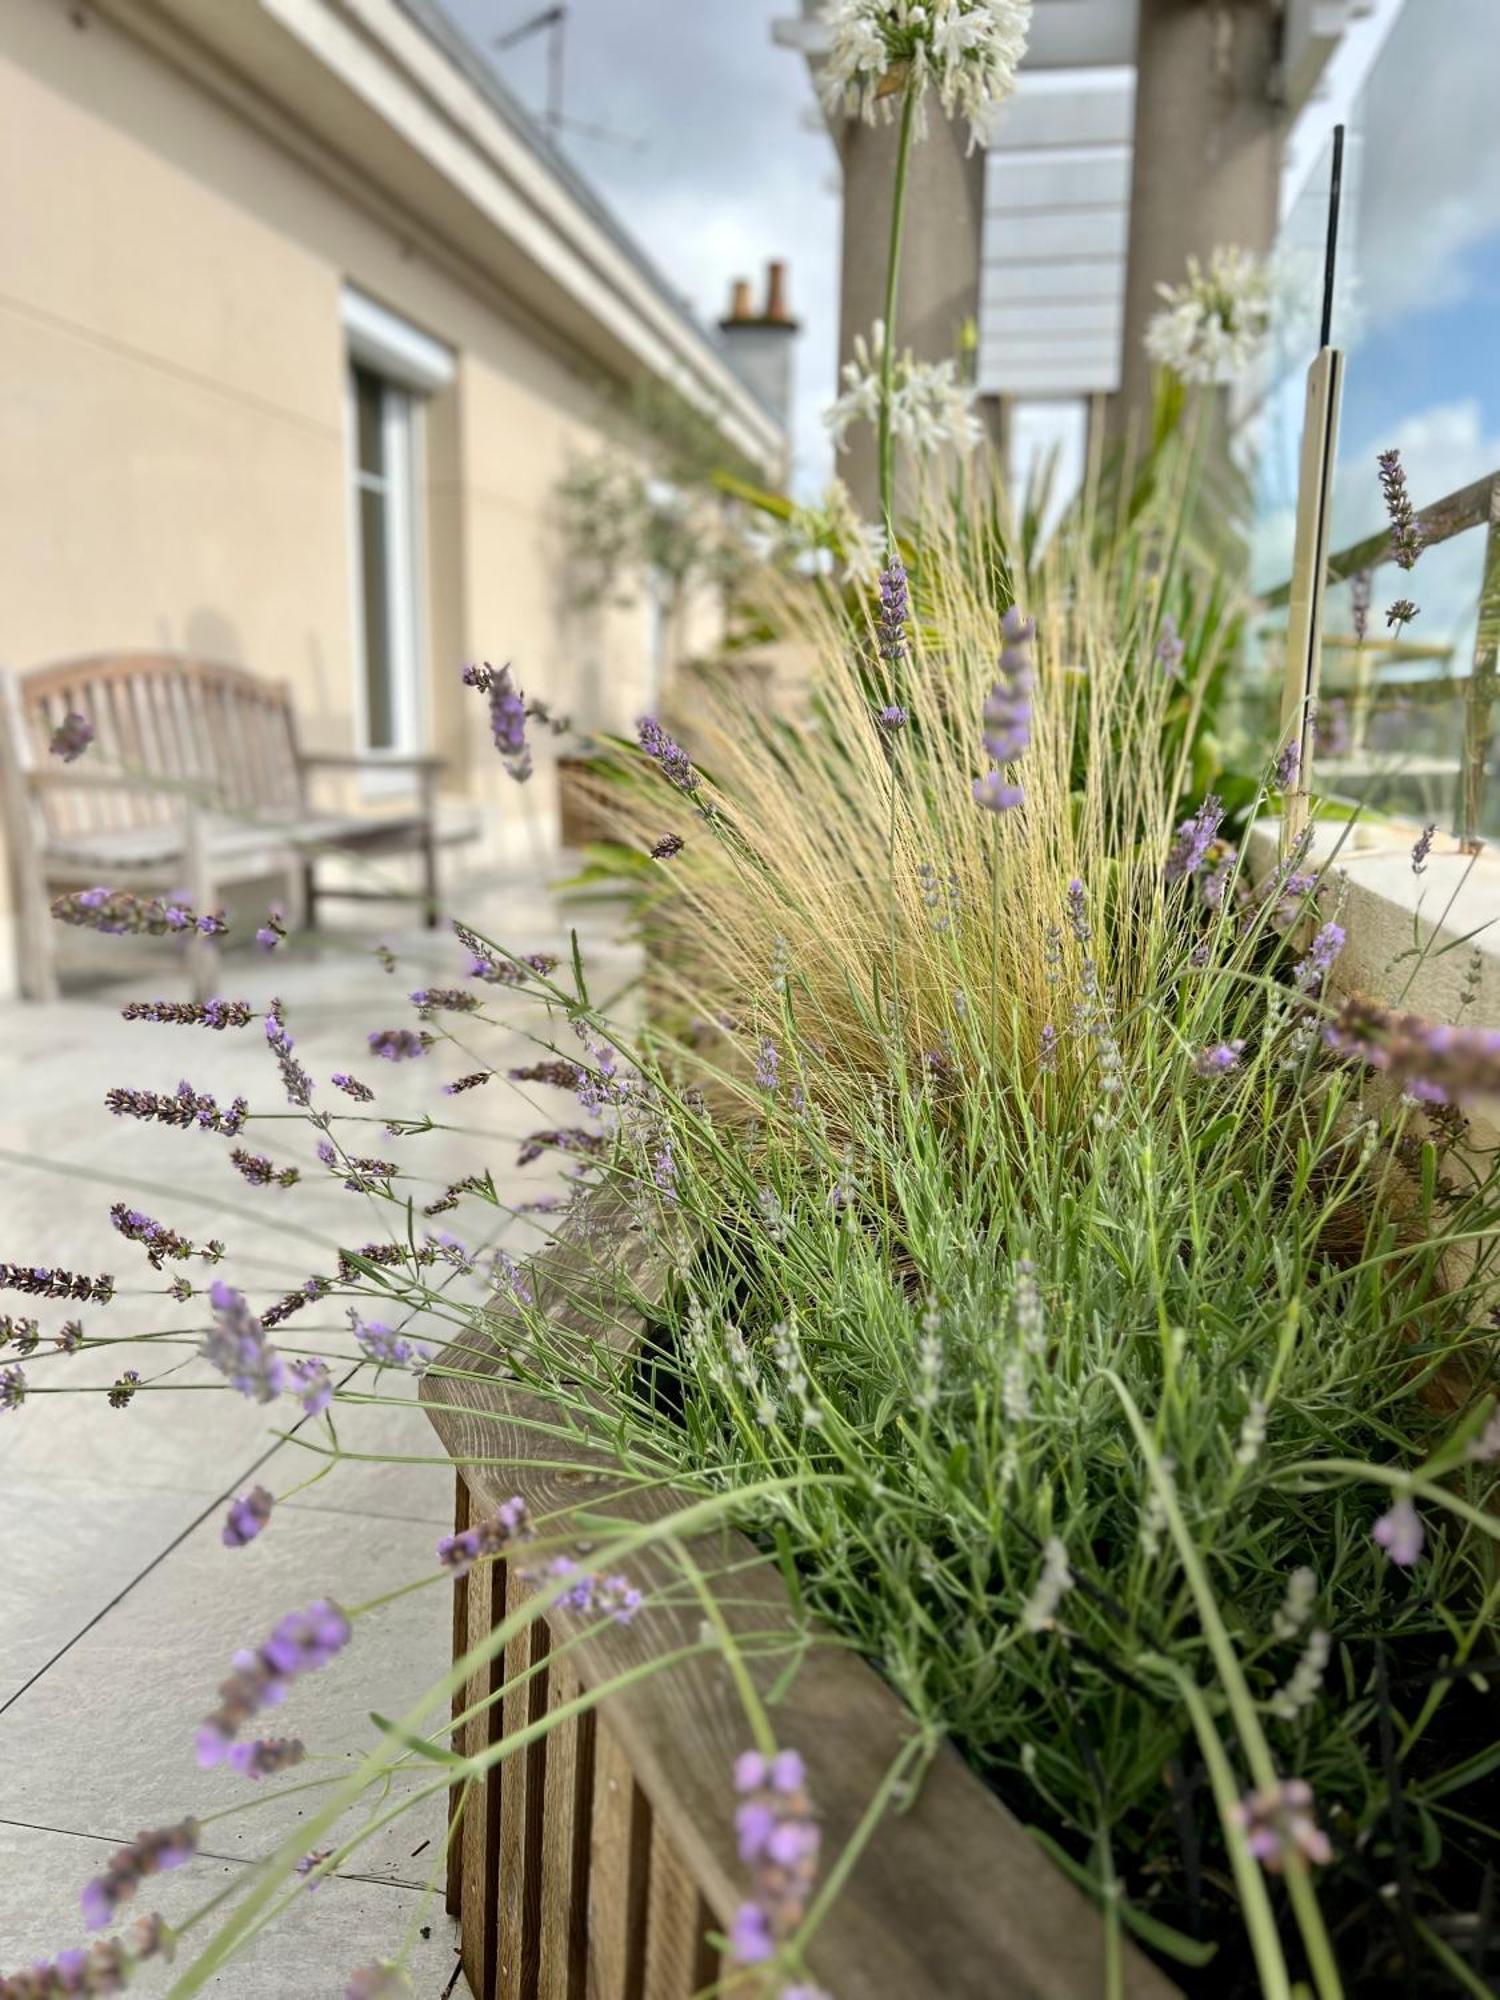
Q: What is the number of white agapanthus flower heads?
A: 4